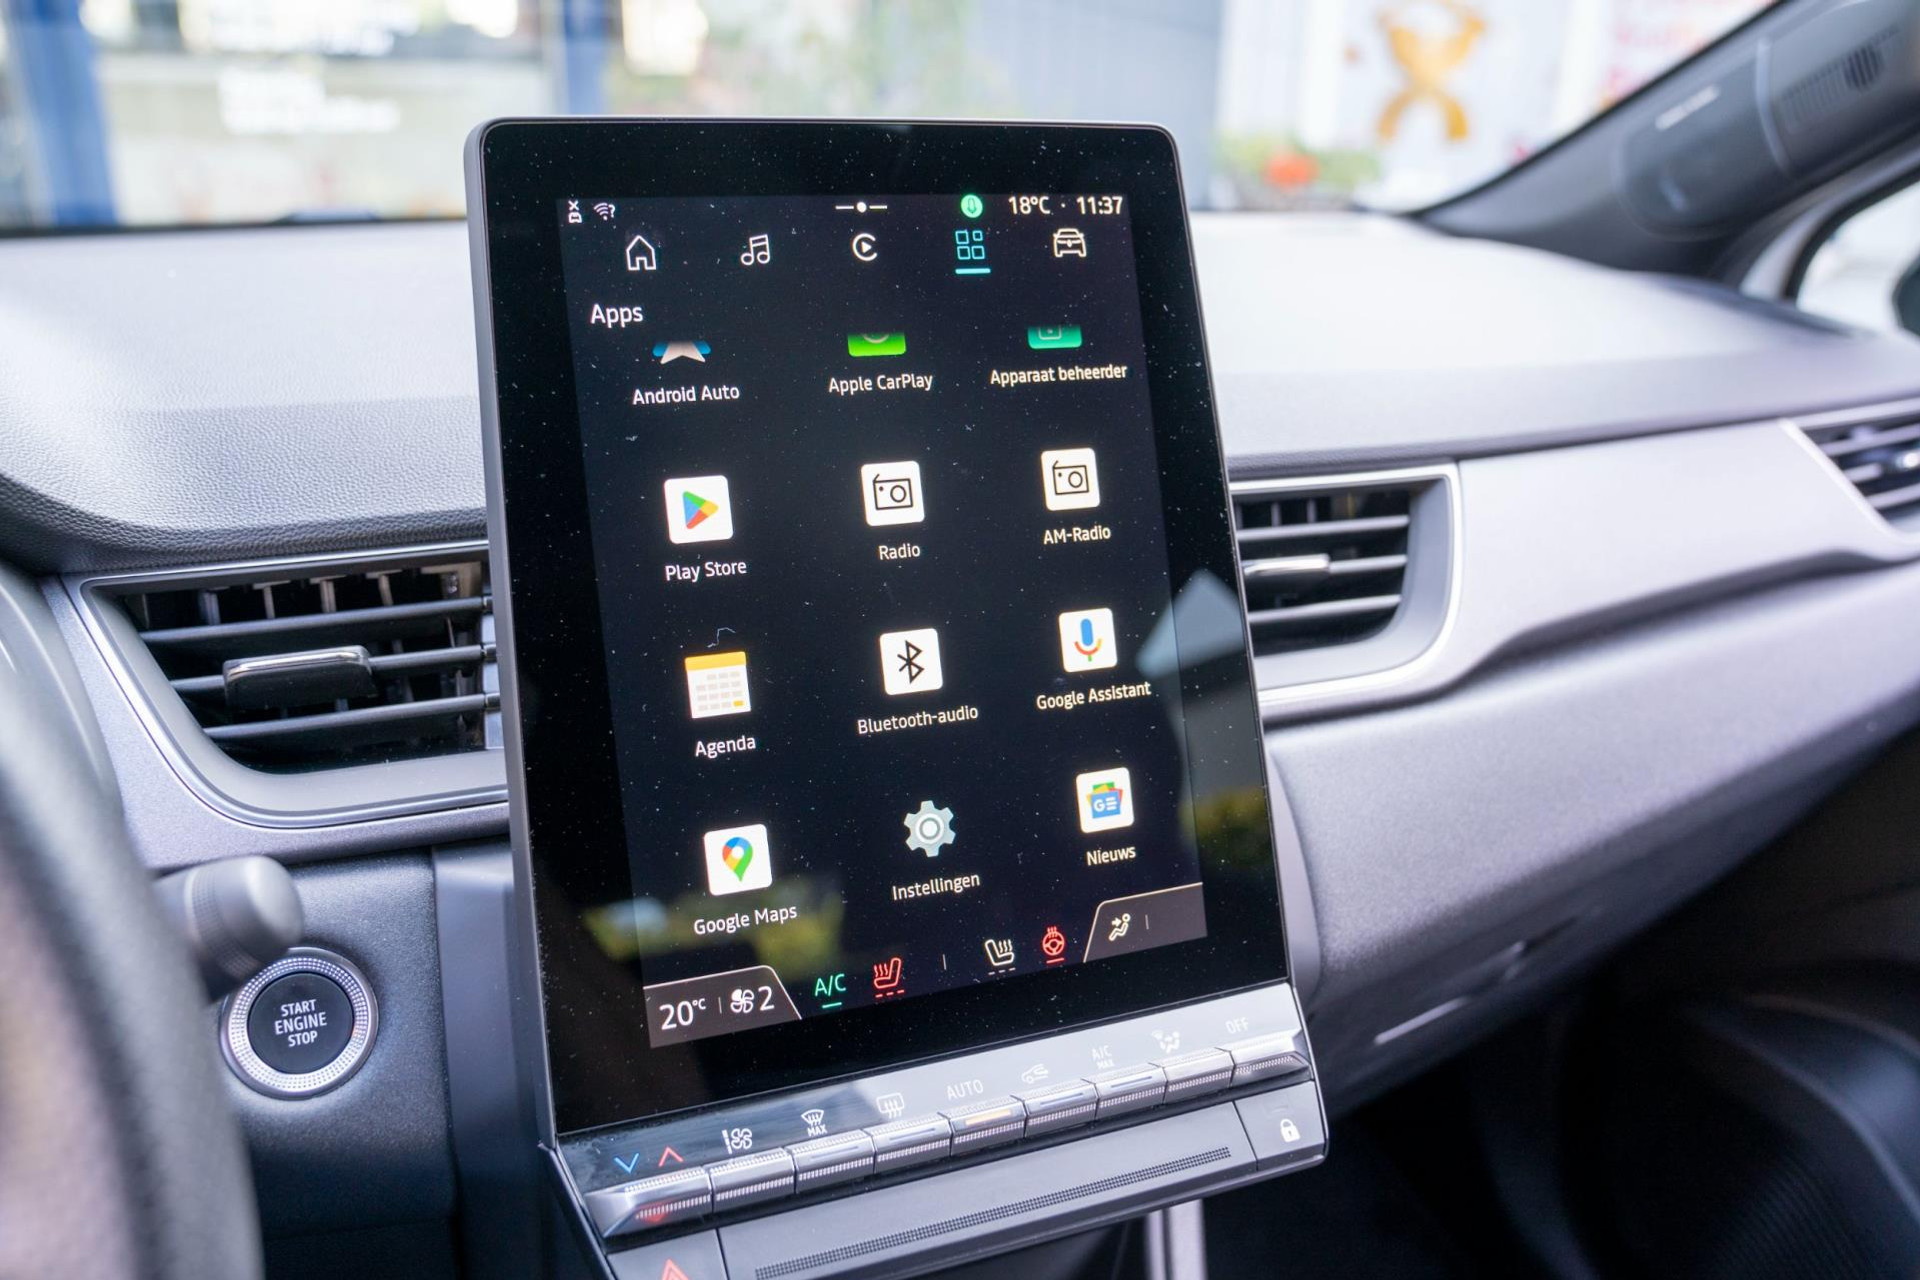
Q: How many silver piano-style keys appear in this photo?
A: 9